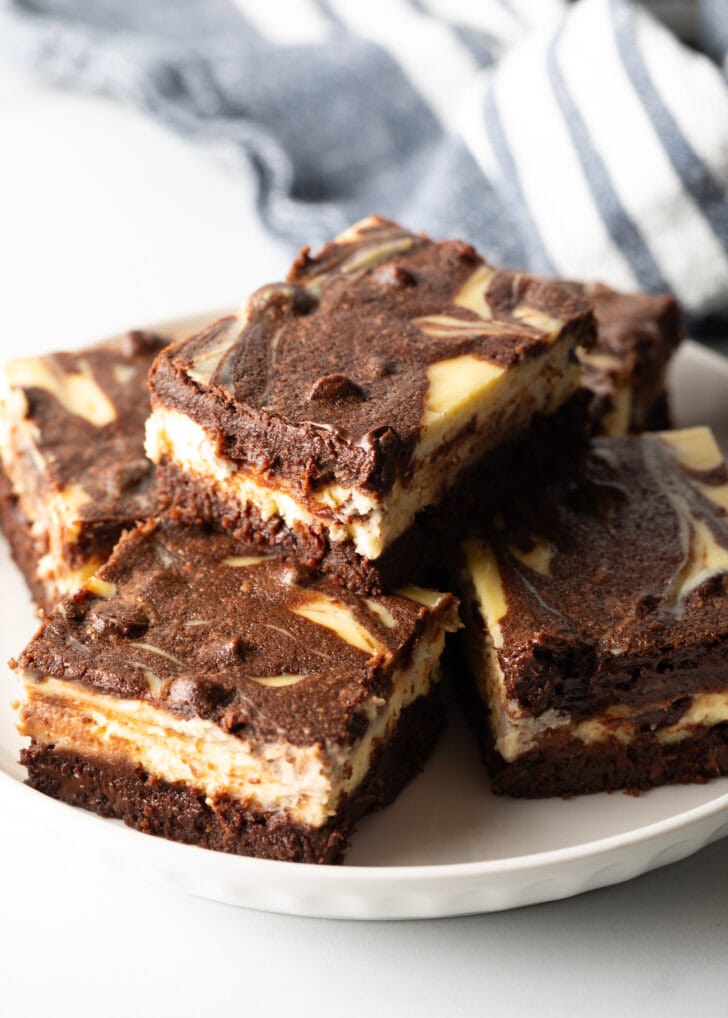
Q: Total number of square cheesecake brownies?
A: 5